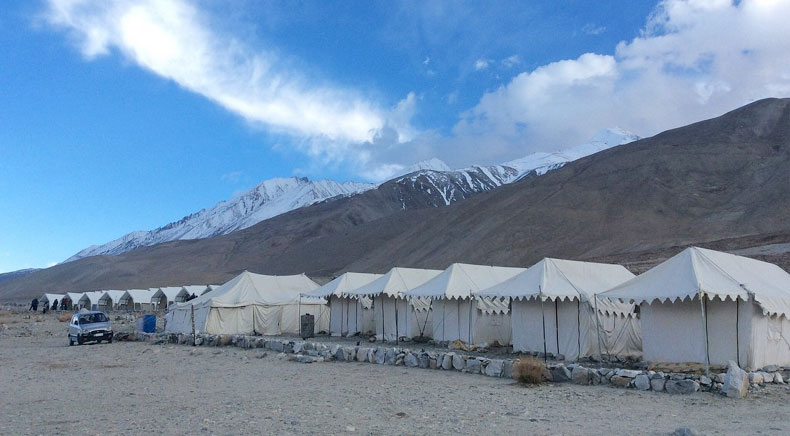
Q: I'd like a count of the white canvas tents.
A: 14